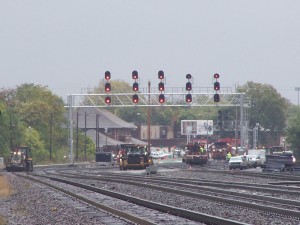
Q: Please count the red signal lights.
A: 13